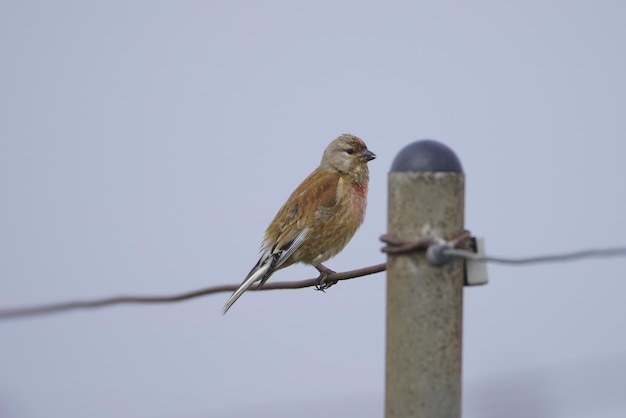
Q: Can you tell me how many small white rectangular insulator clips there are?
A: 1